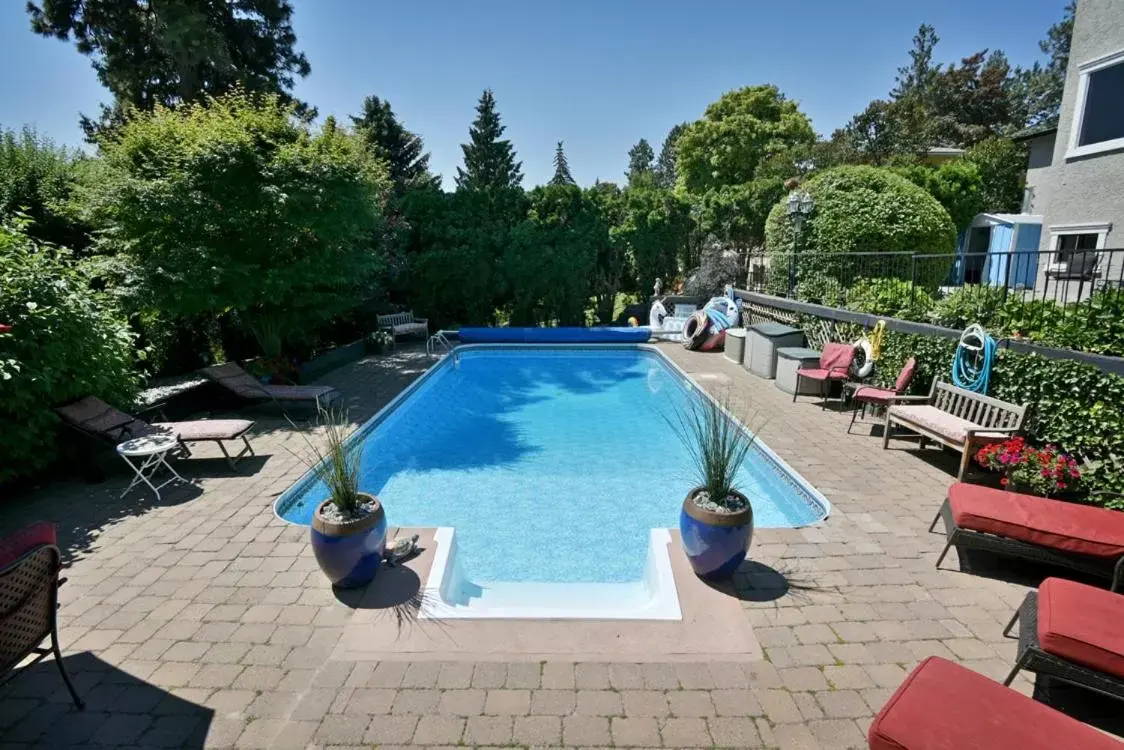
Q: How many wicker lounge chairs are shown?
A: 3